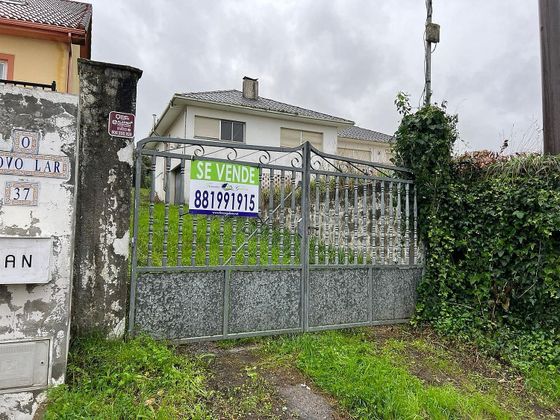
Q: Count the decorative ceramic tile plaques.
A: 3